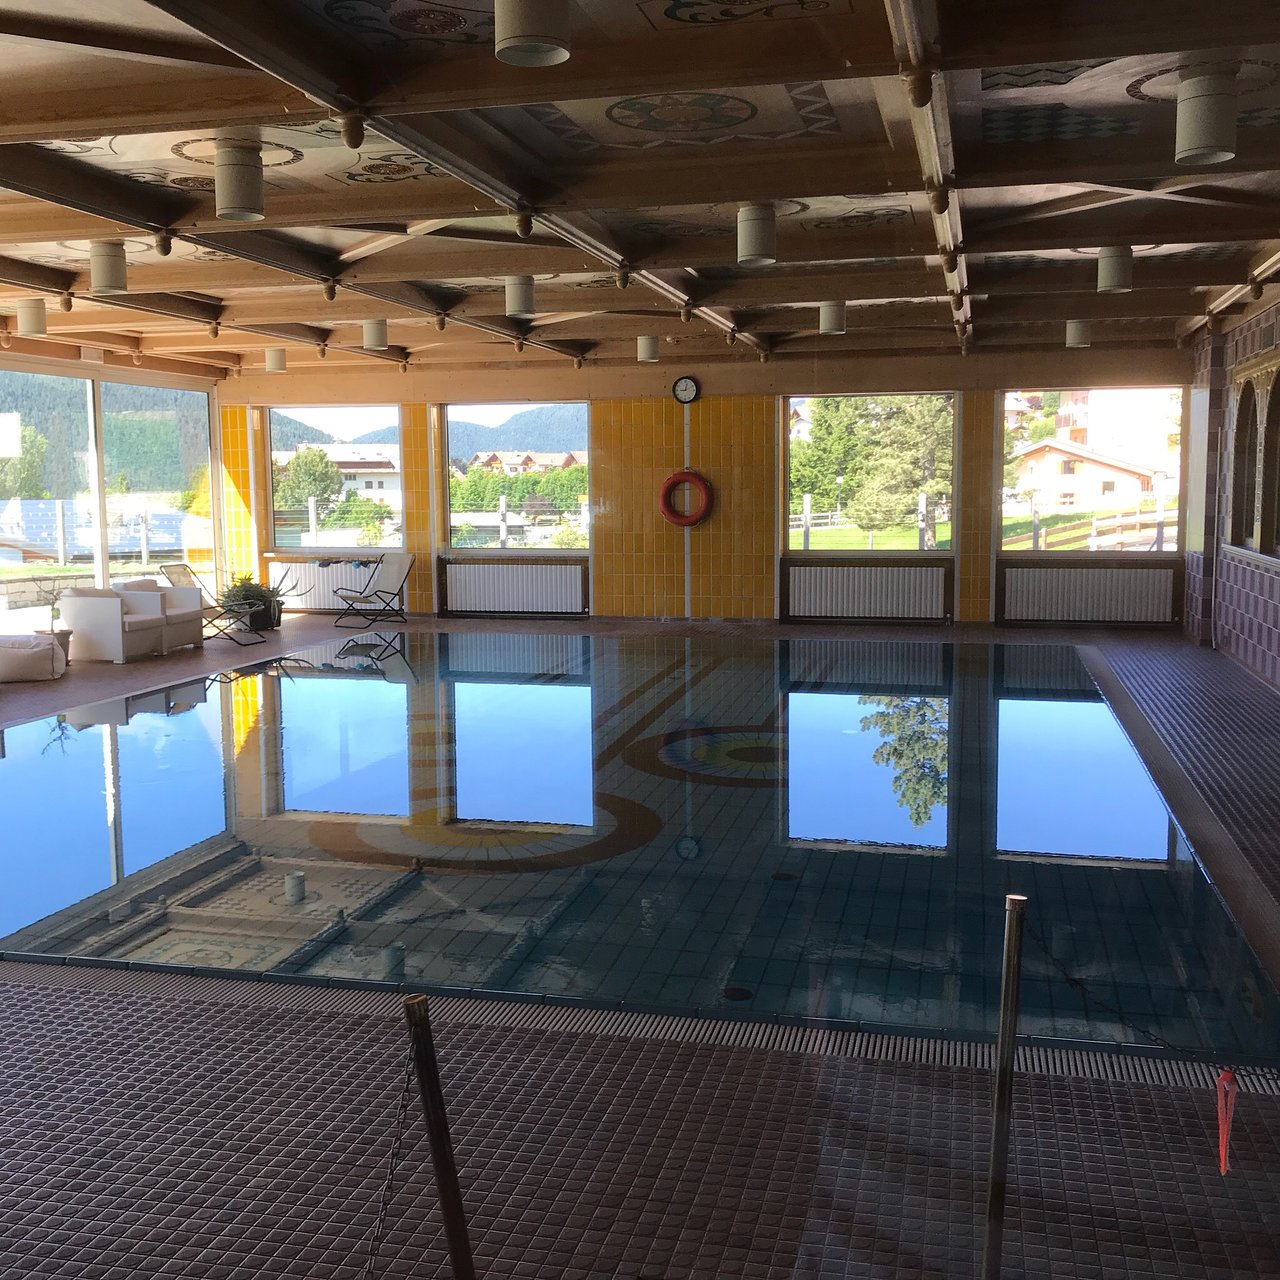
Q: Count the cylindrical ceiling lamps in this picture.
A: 13